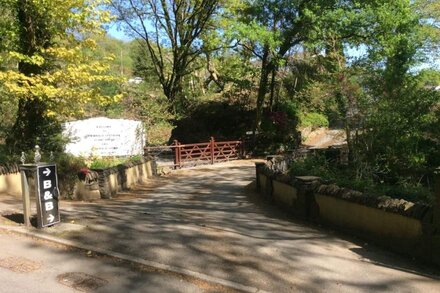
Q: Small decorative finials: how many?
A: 3